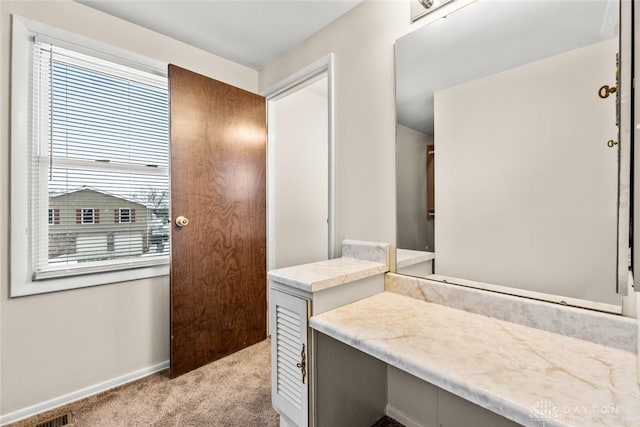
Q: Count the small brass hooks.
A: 2